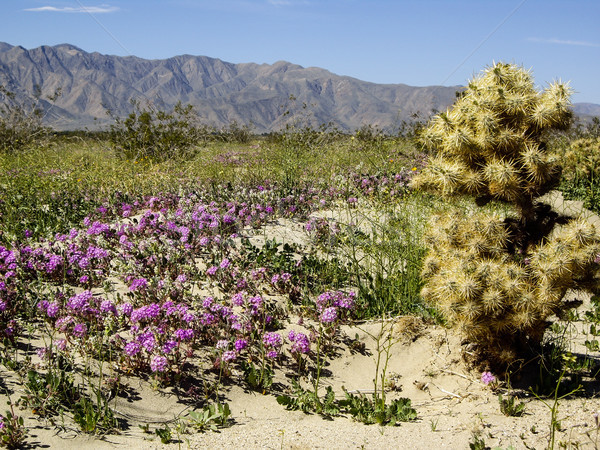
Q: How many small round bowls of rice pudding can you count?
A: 0